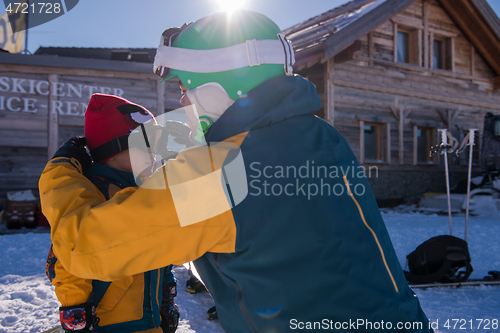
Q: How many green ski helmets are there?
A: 1